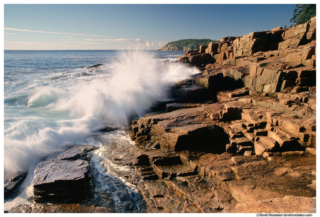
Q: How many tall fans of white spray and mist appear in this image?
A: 1